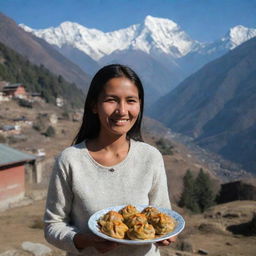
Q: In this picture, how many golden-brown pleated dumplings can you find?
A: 7